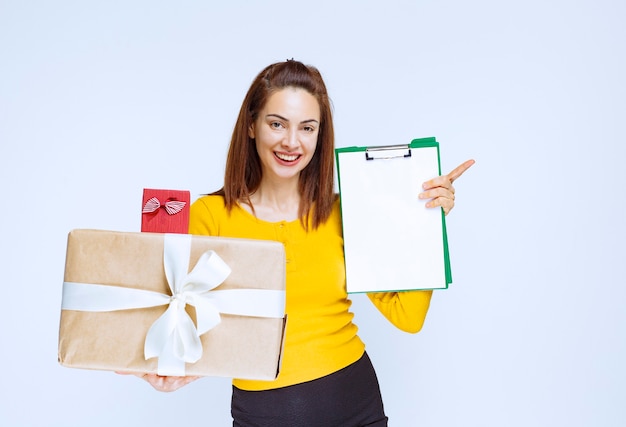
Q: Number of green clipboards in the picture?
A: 1